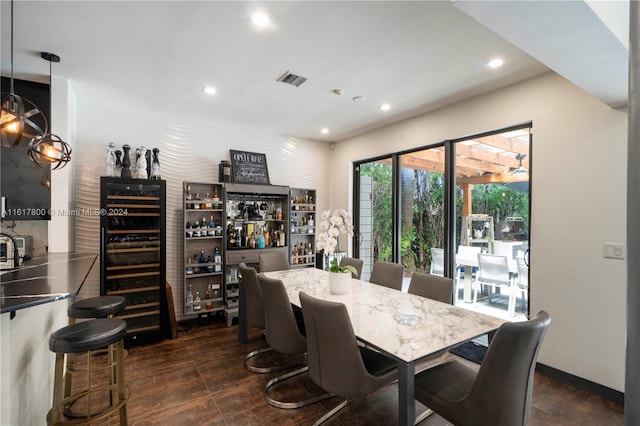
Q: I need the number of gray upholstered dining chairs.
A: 8